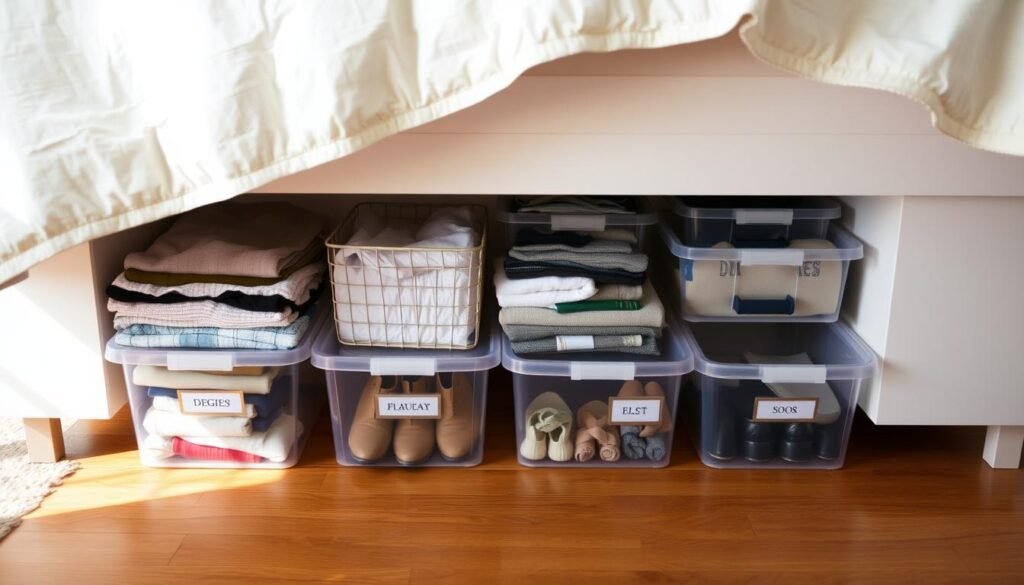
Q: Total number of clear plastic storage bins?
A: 7